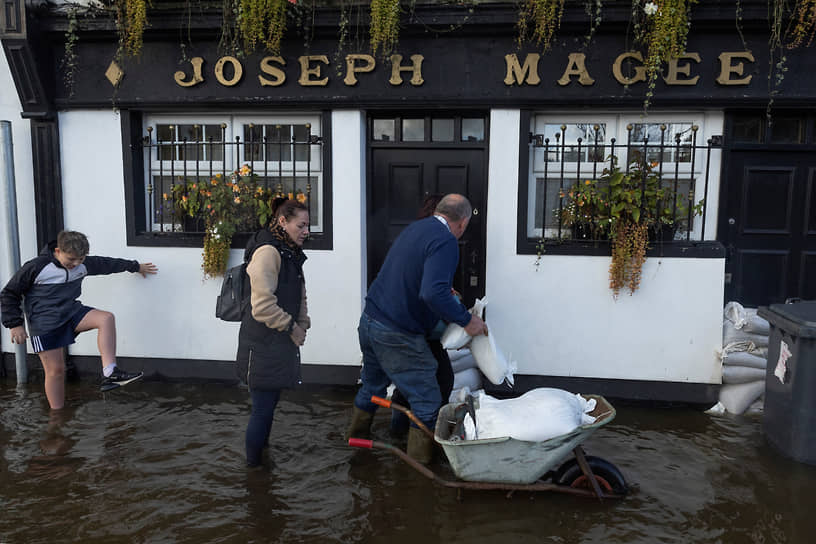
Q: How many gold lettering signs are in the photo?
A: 1